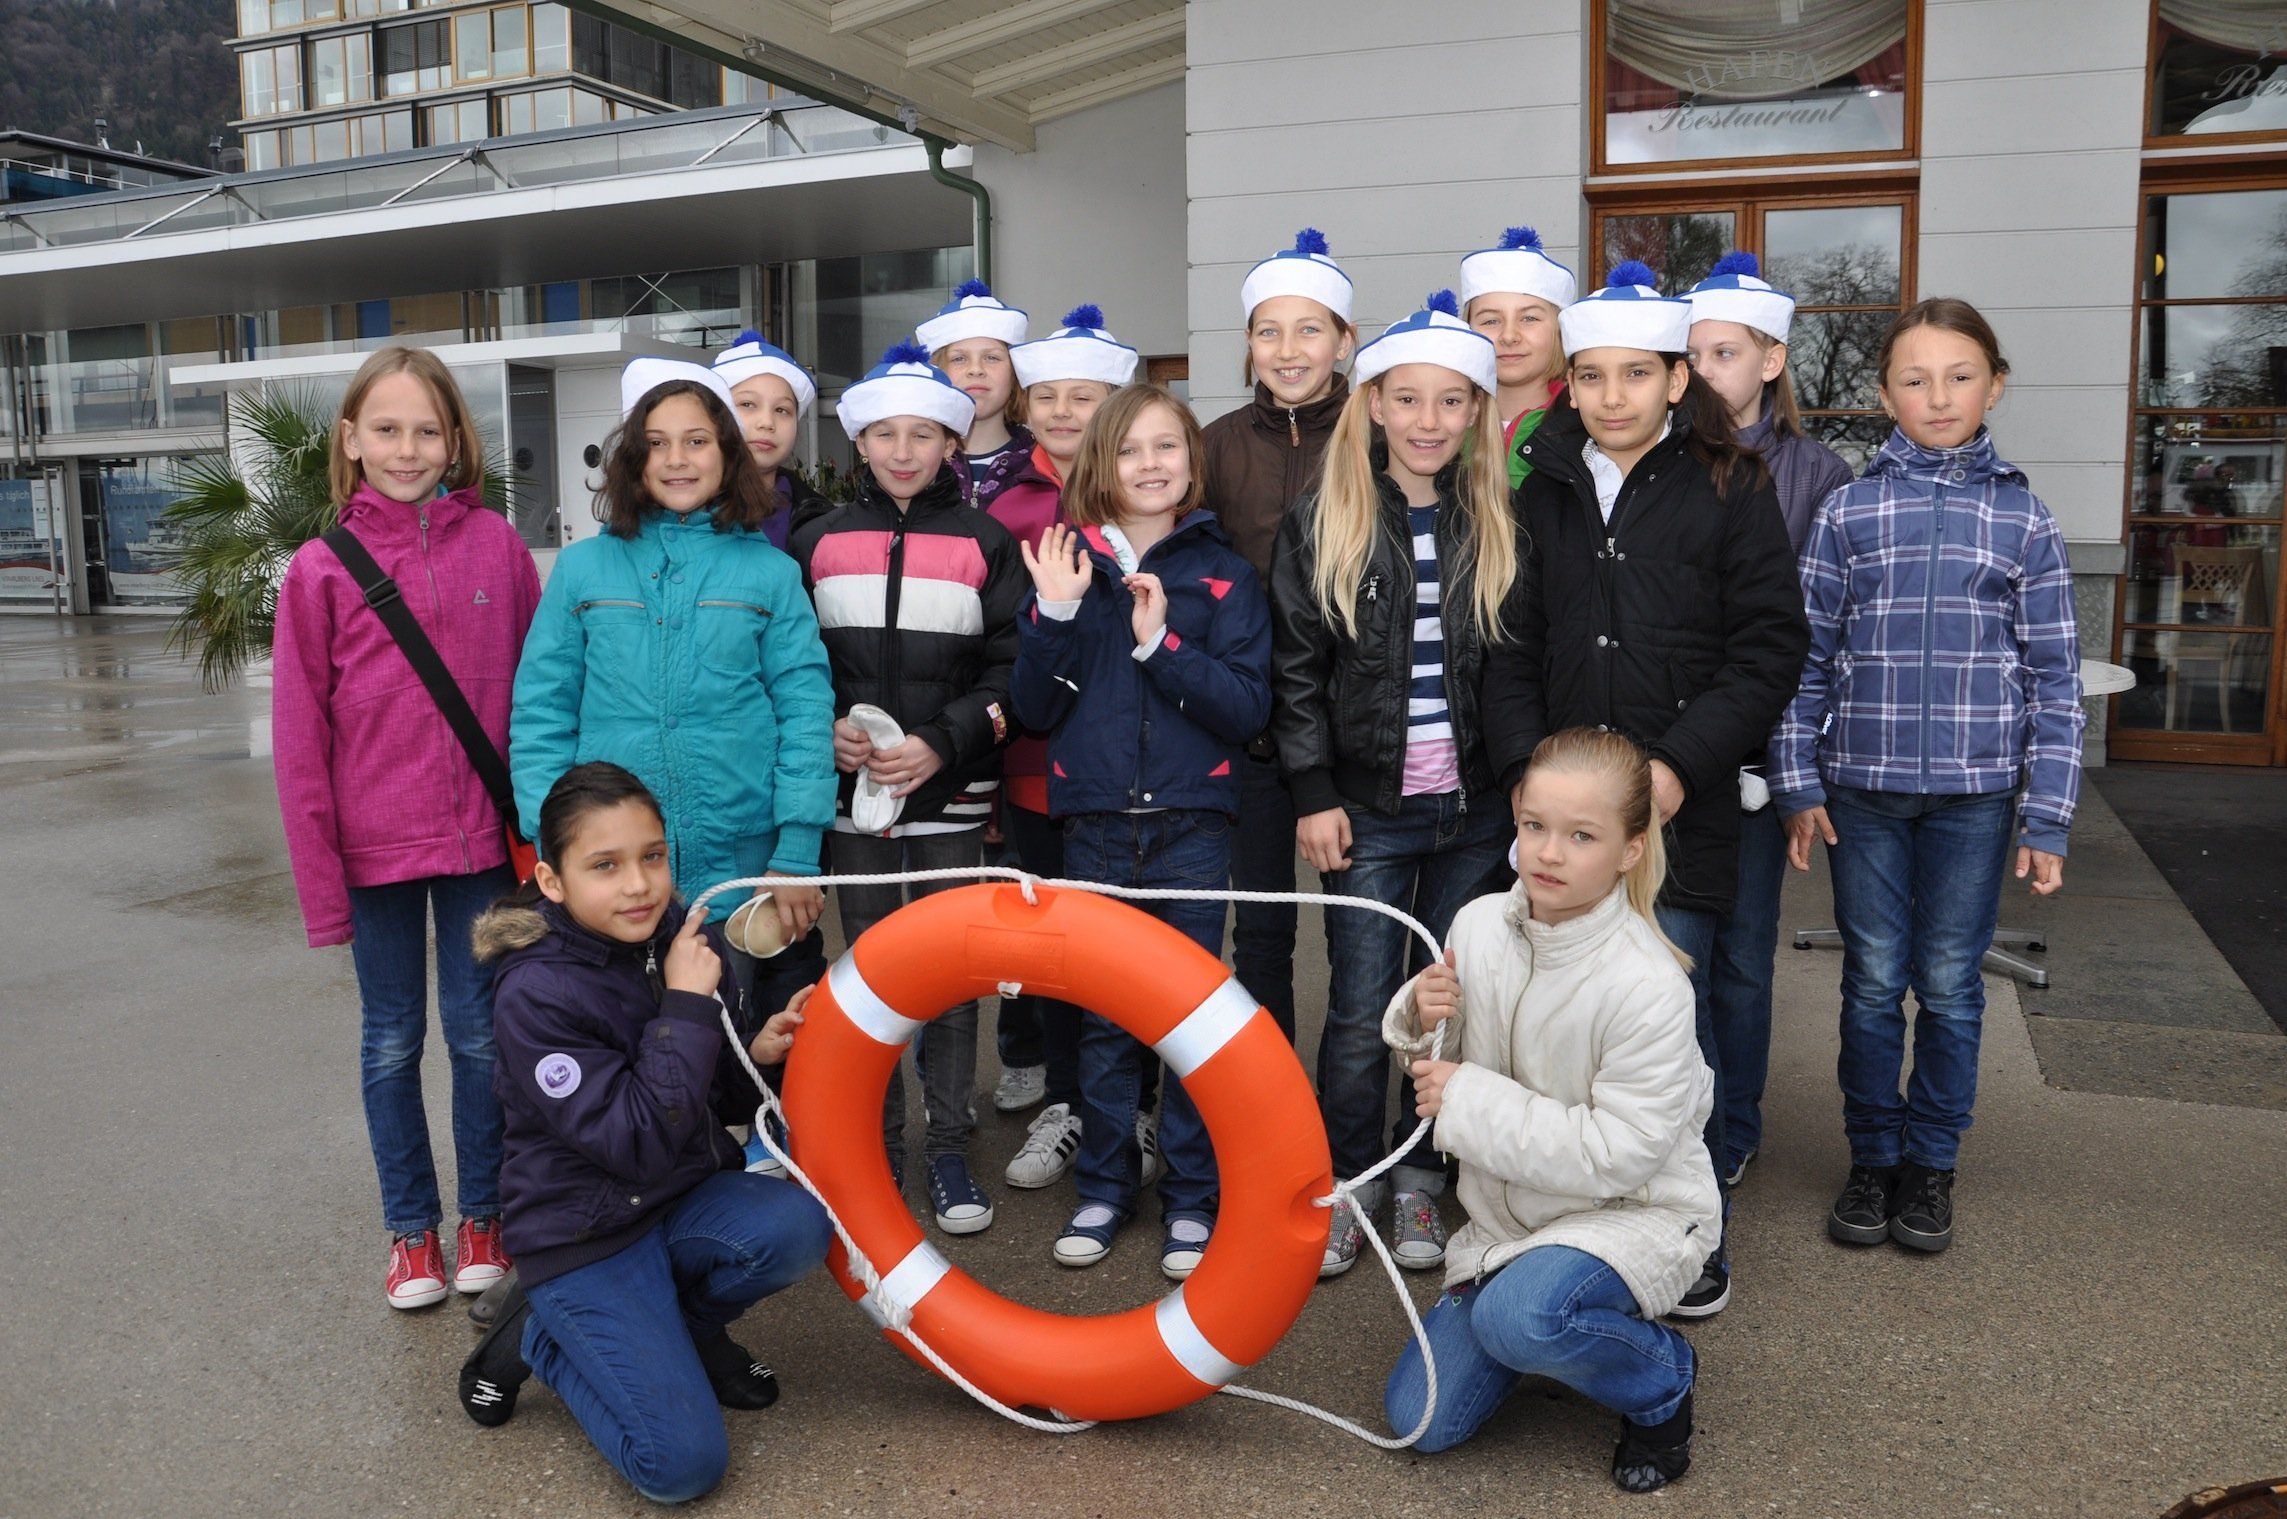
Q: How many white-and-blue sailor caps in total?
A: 10